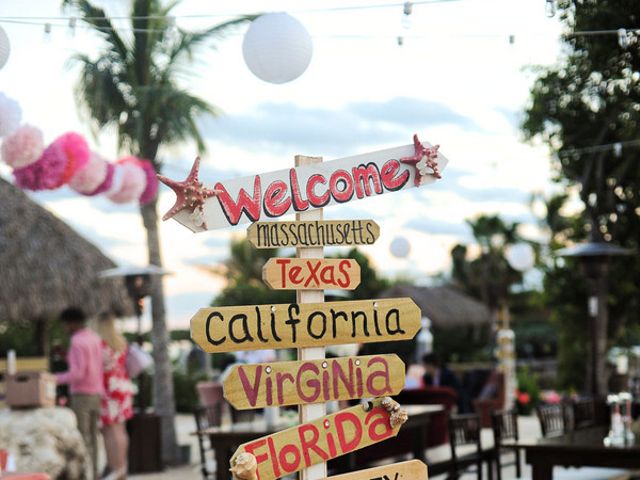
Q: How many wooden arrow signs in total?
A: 7